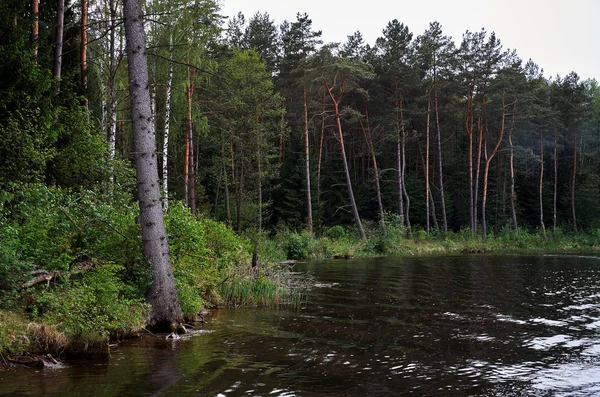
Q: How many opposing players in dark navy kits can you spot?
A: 0